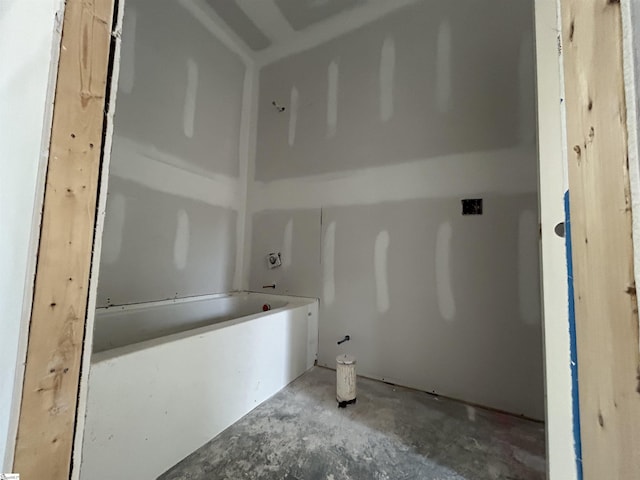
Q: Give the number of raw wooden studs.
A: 2